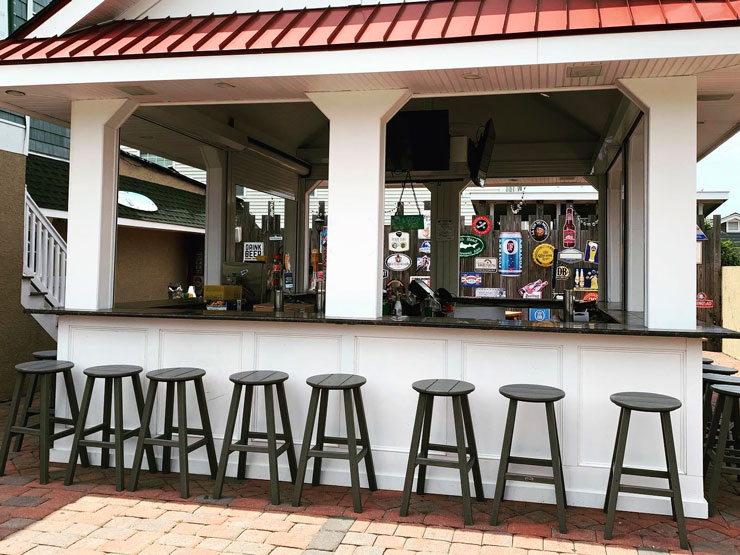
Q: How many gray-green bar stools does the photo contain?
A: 13